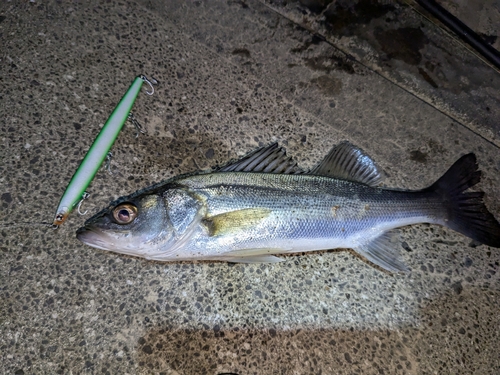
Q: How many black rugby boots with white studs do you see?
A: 0